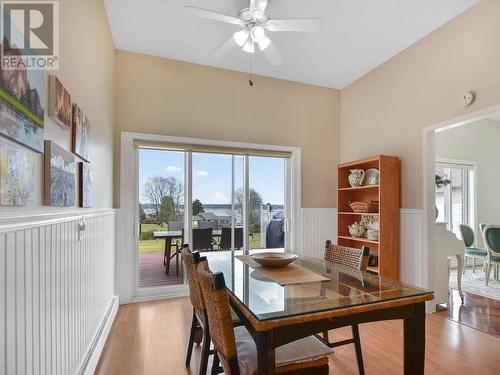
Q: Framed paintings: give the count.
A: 6